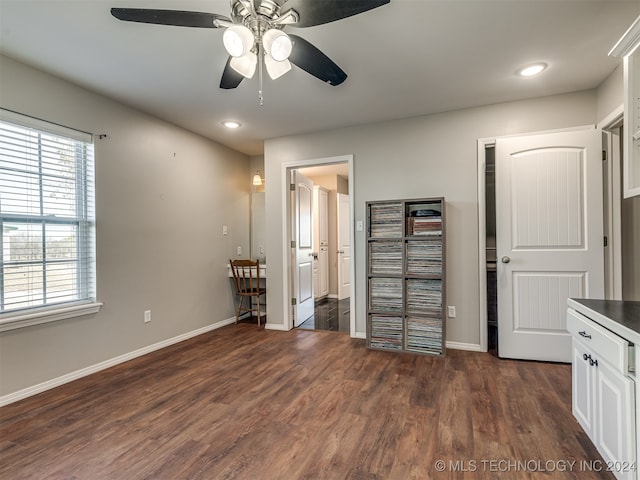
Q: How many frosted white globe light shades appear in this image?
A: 4